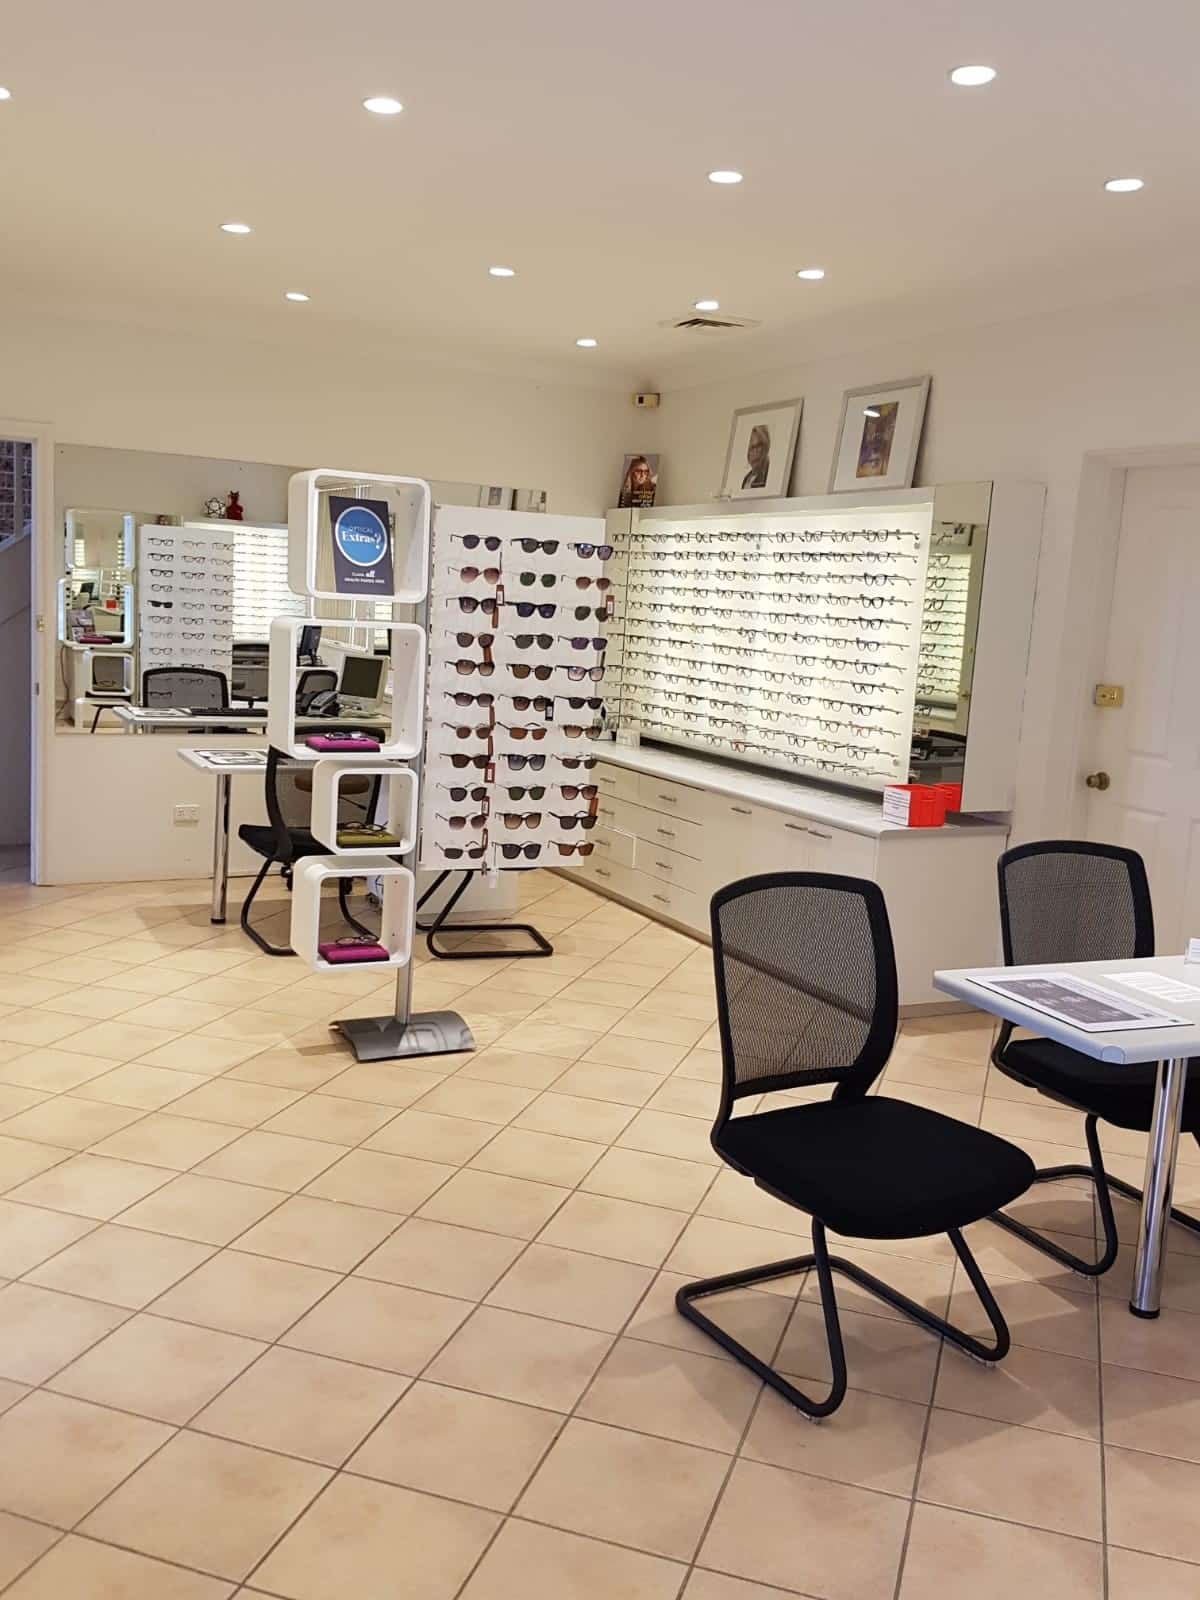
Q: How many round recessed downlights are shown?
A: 11